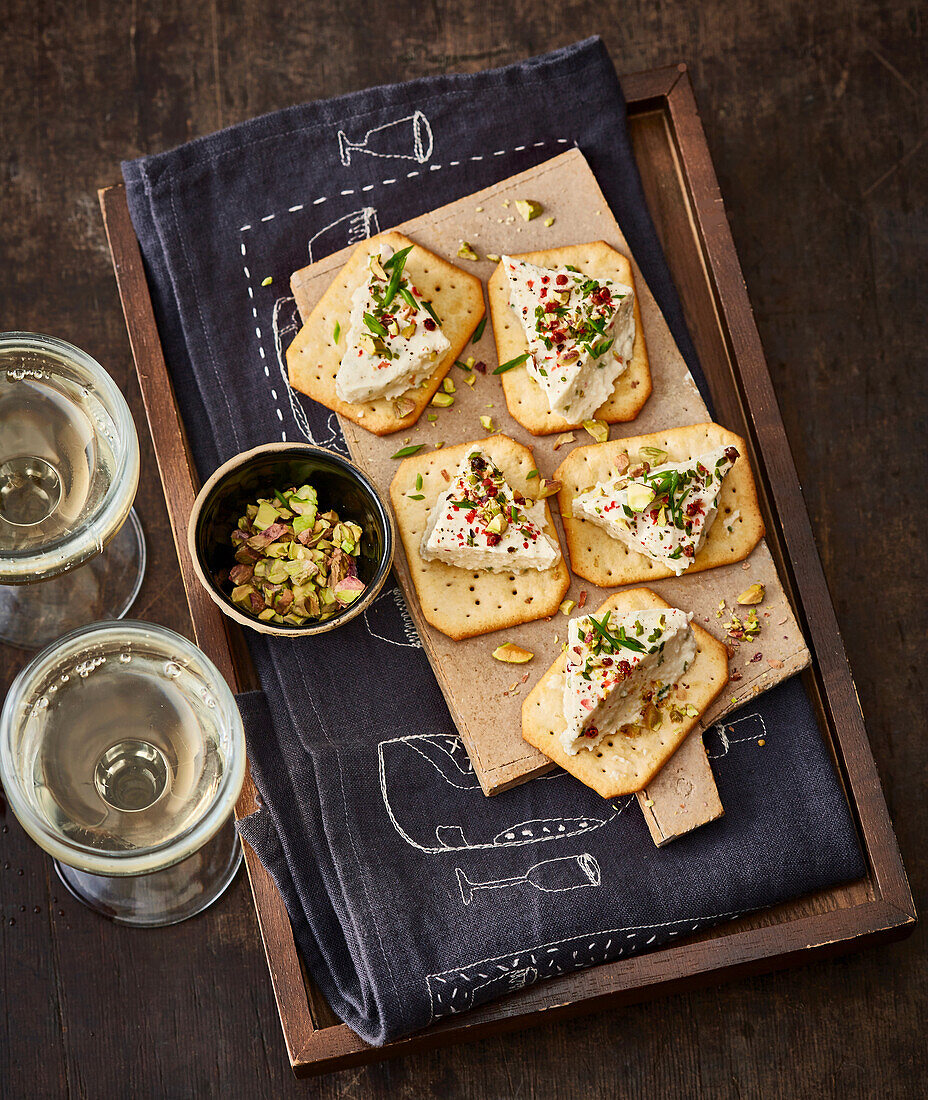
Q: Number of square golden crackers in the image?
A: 5